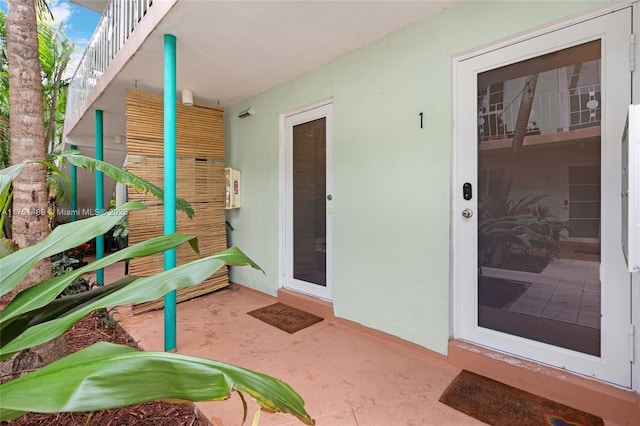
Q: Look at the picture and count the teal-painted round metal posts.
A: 3